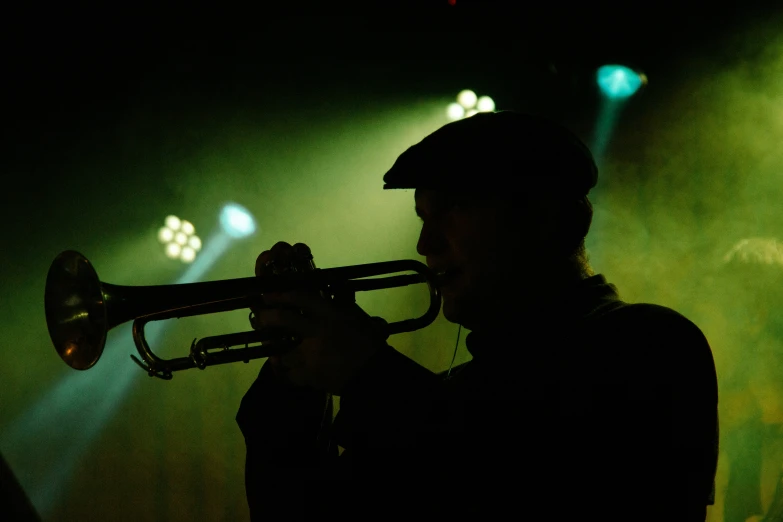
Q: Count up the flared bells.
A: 1